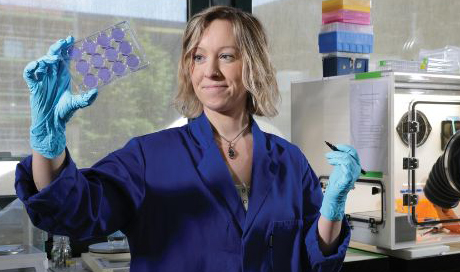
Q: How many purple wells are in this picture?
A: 12